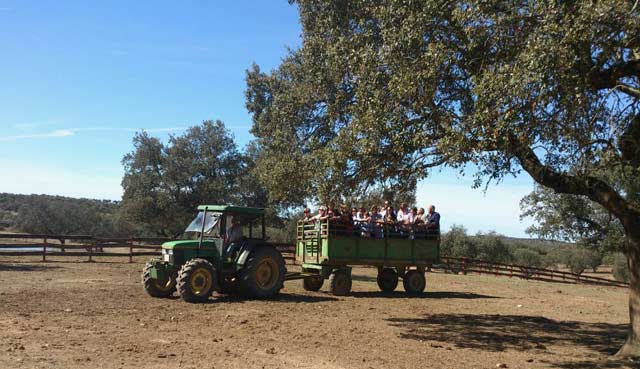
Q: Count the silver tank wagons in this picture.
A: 0